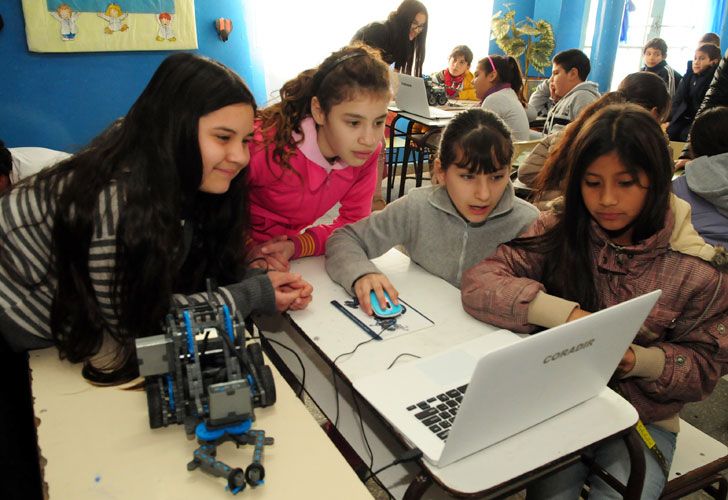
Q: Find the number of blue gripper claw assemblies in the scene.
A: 1